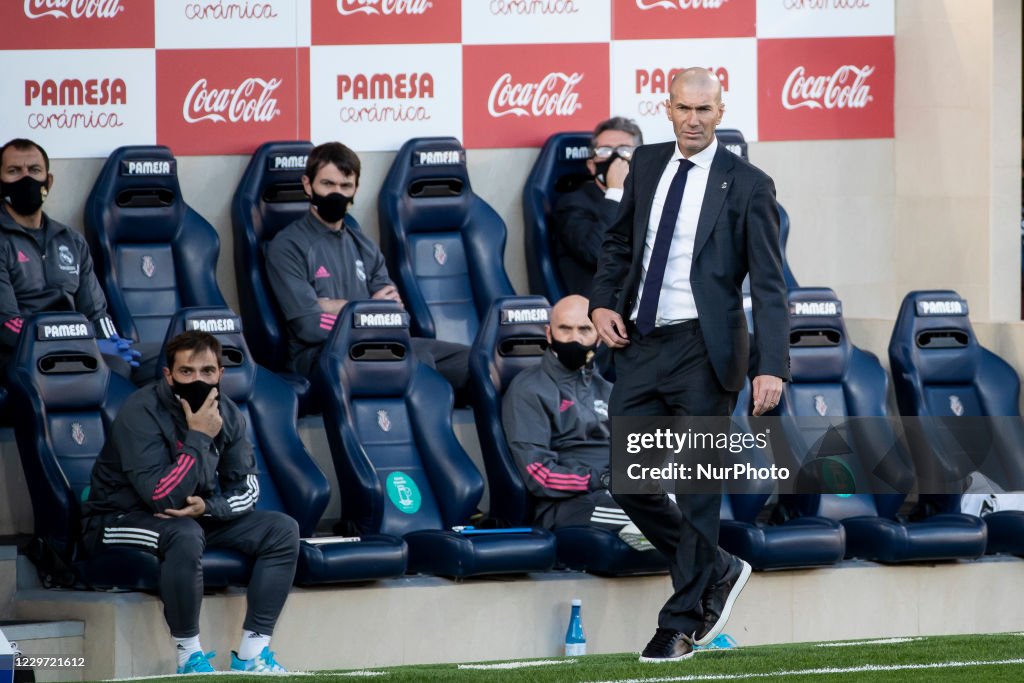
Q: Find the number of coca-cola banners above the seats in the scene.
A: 6